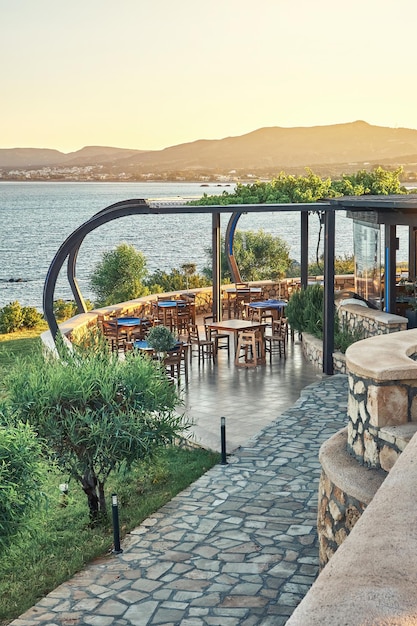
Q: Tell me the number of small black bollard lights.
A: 2